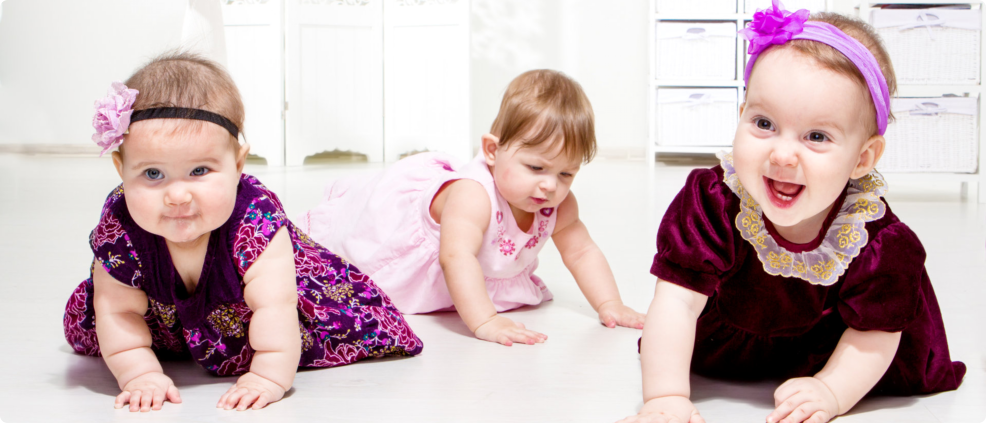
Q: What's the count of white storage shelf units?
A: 2